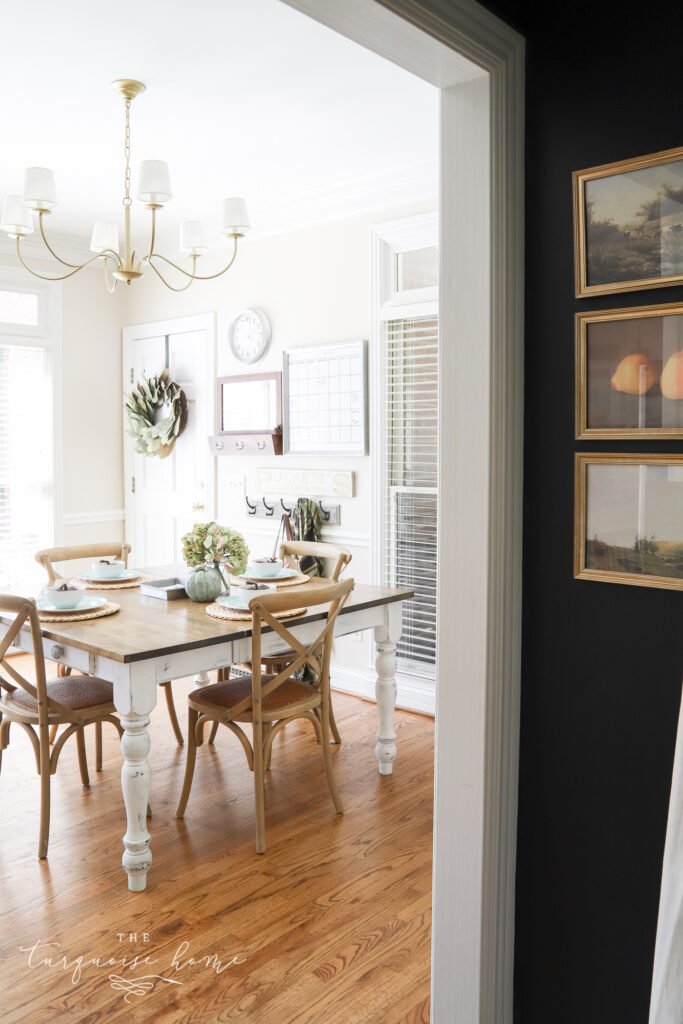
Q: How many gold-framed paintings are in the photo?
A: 3